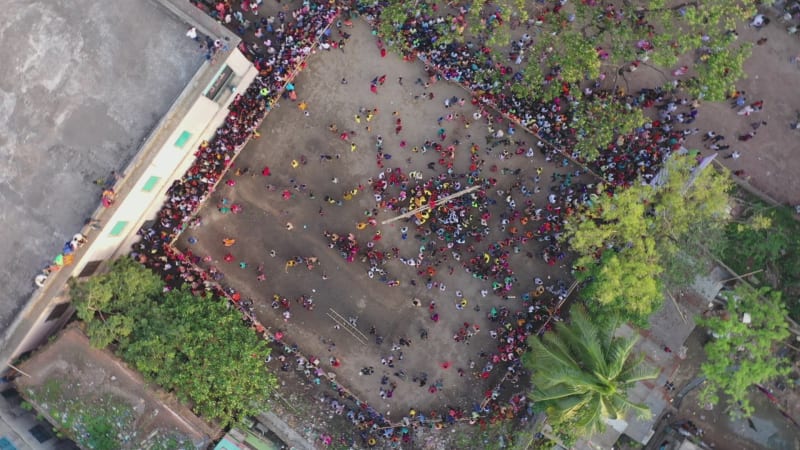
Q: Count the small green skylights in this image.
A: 3